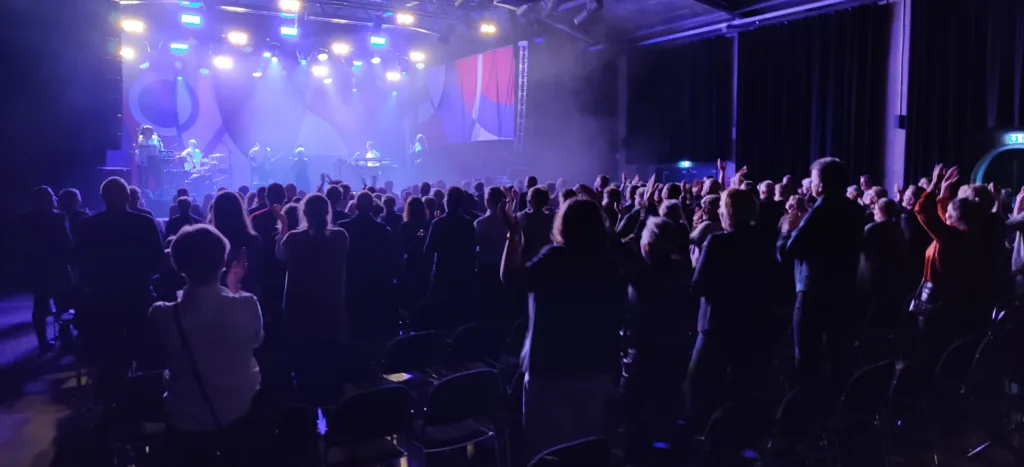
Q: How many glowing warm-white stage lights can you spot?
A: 11